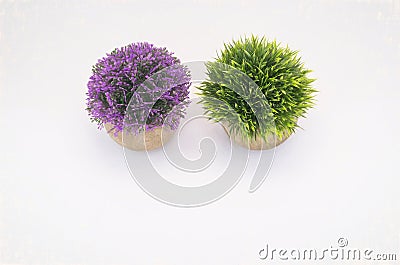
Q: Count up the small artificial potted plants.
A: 2